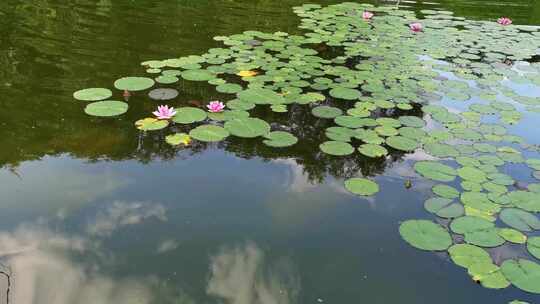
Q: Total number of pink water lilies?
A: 5